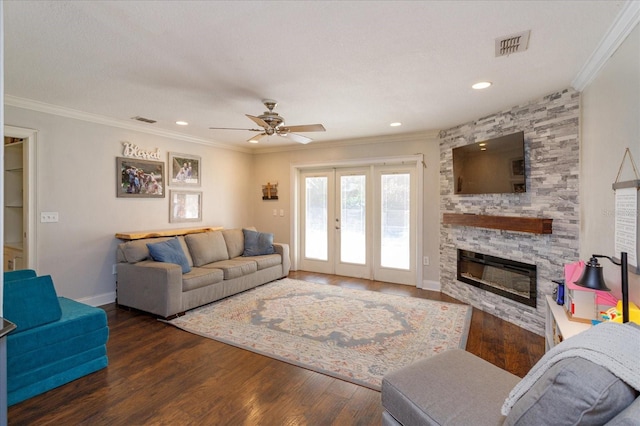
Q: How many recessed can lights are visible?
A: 4